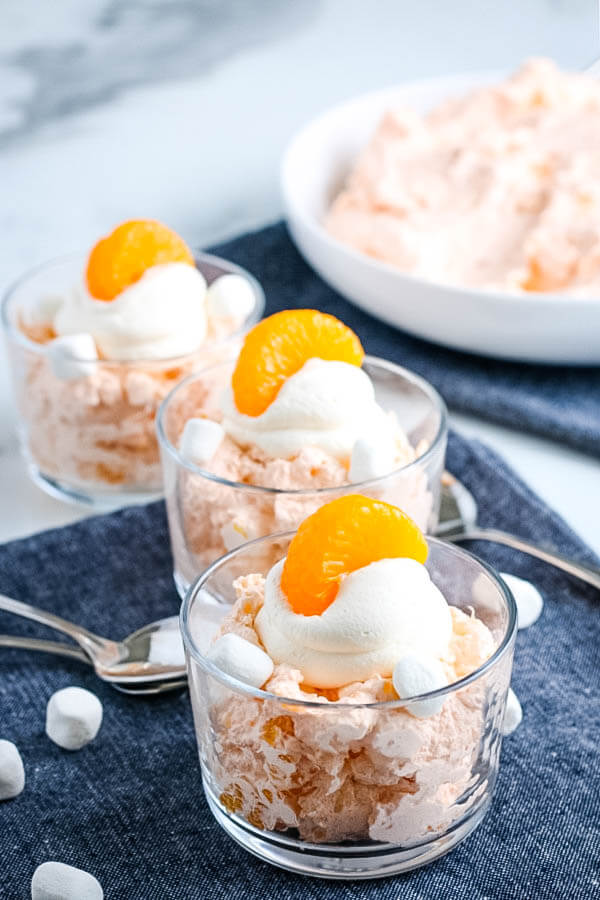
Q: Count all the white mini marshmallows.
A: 11